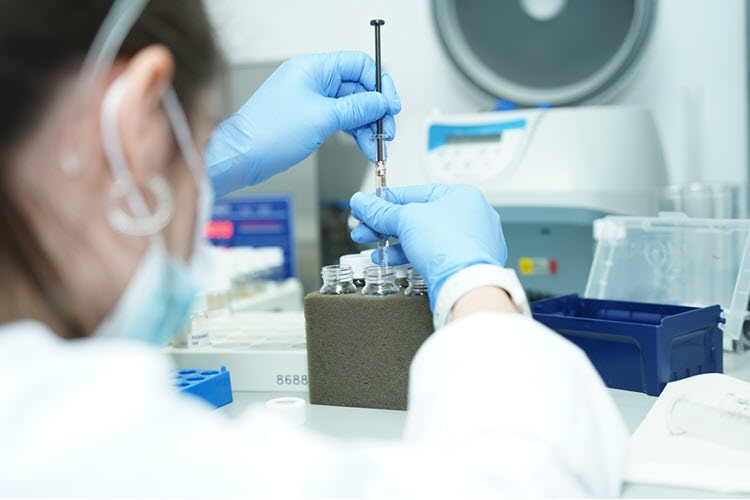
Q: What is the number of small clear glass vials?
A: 3